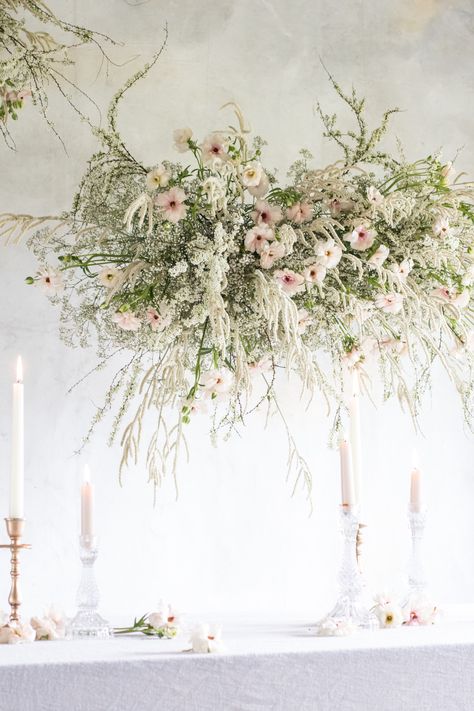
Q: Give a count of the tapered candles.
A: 5